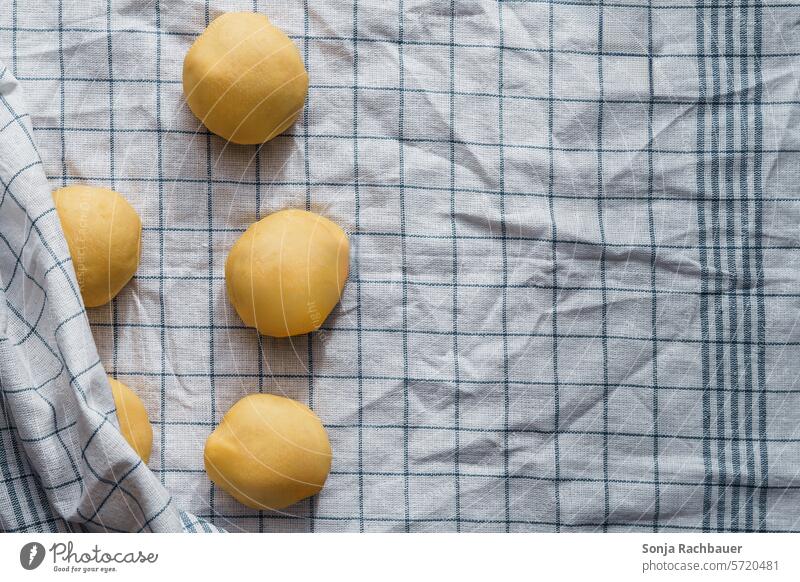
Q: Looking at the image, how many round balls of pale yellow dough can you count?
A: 5